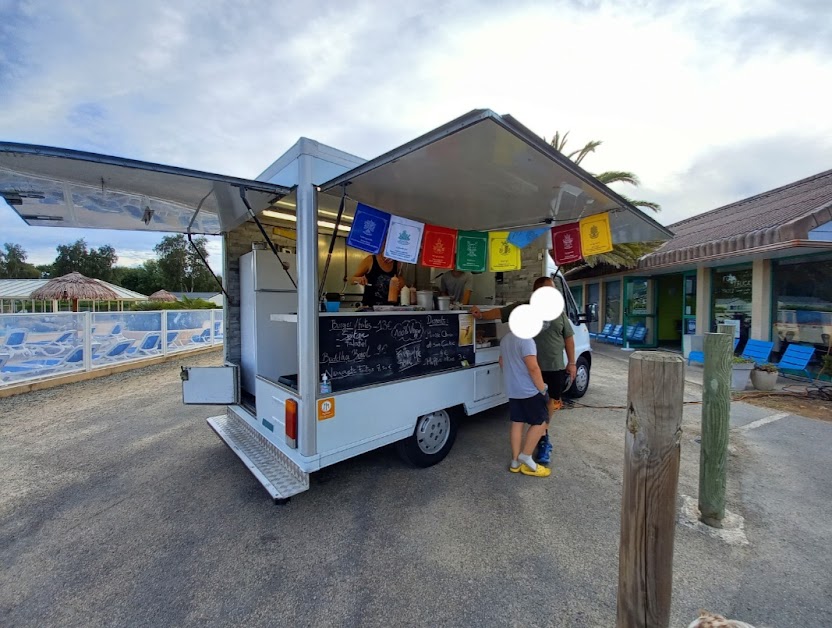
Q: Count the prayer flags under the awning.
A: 8